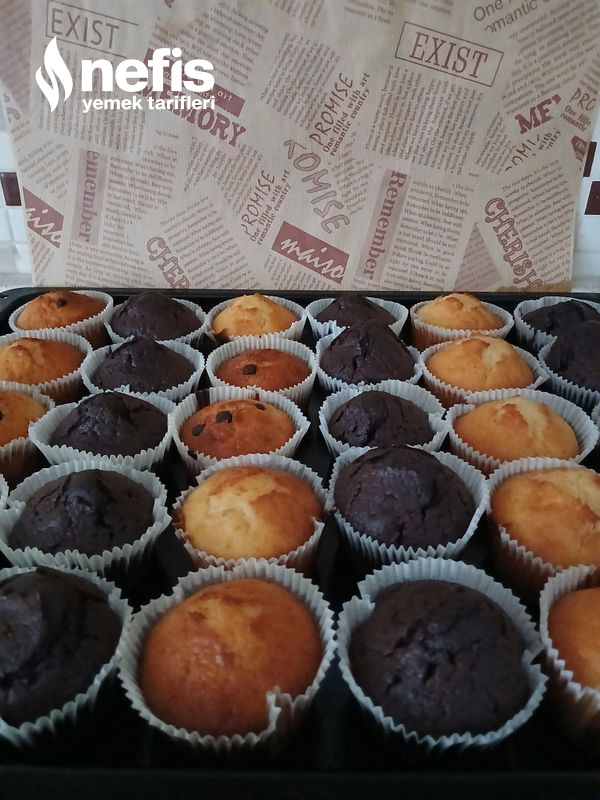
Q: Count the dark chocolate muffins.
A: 12